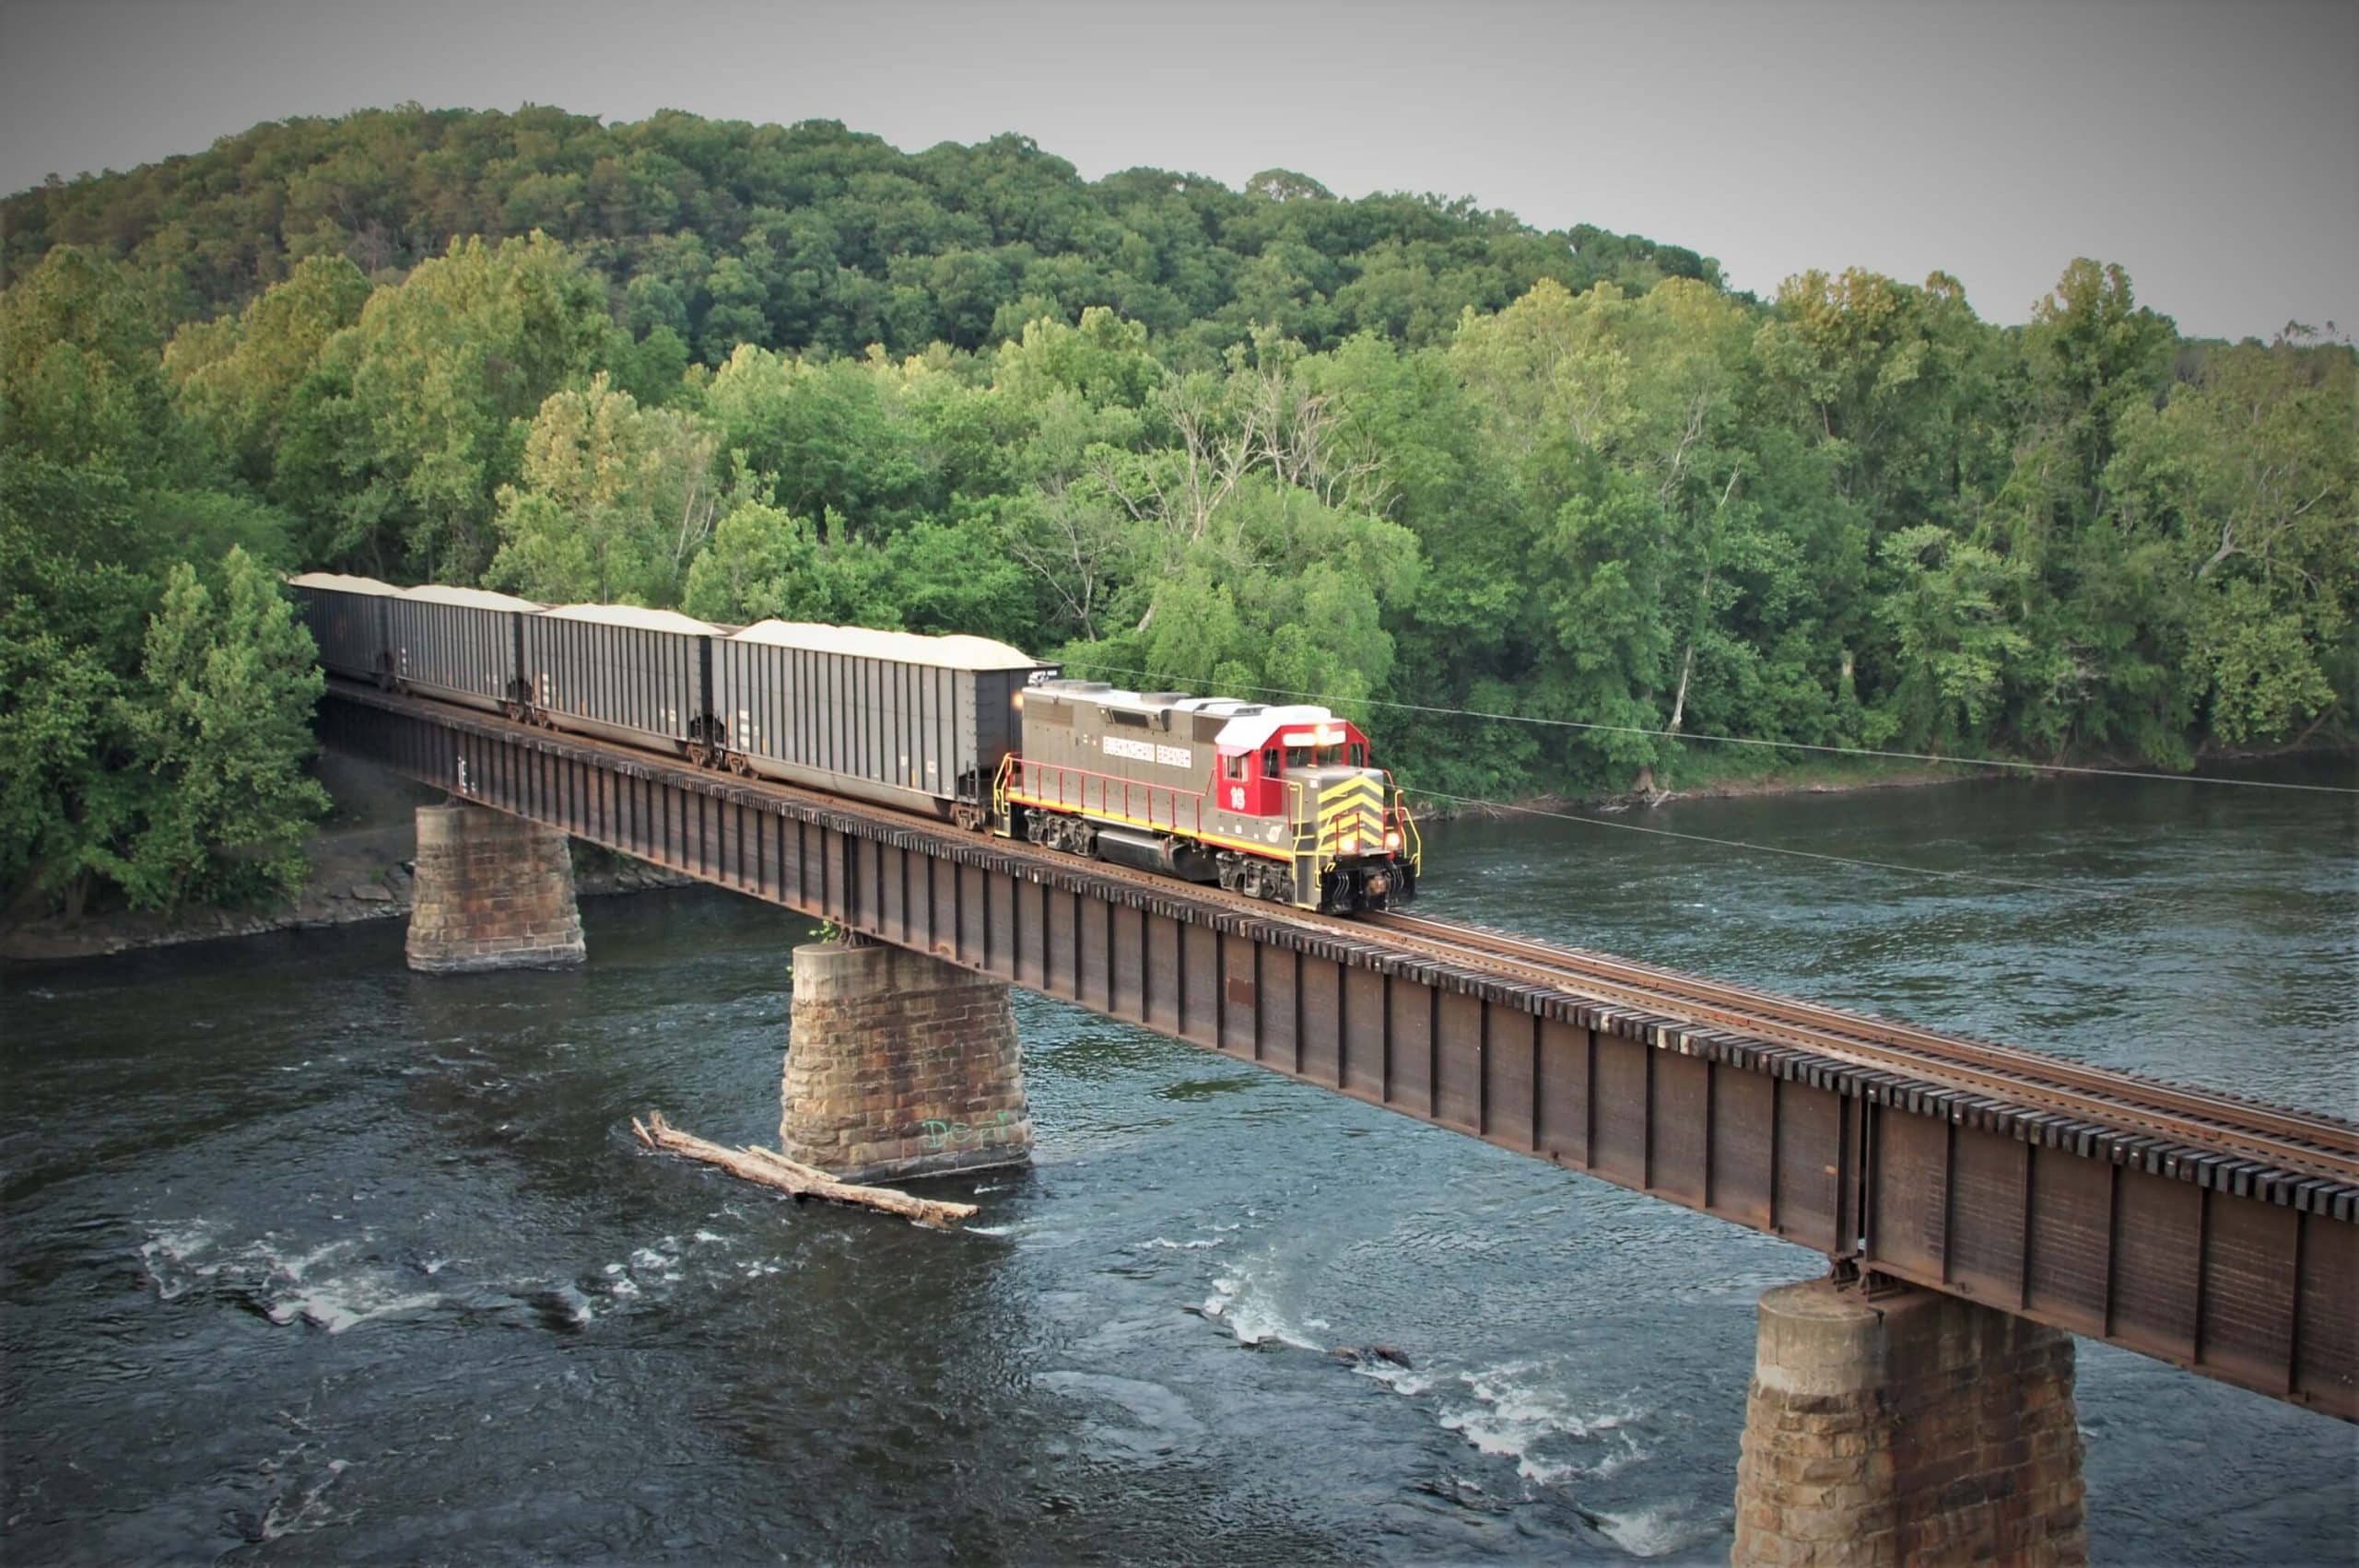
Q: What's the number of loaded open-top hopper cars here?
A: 4